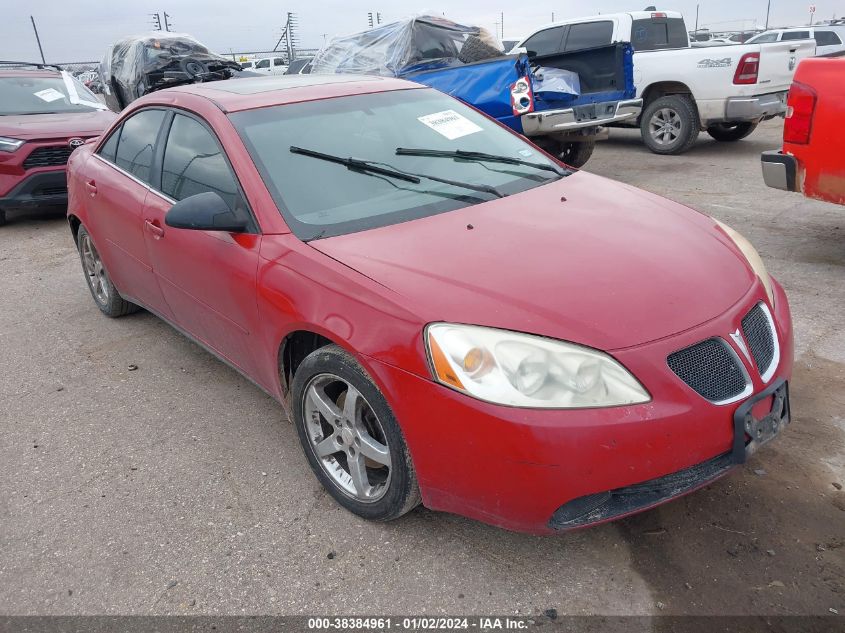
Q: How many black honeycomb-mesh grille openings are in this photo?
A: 2